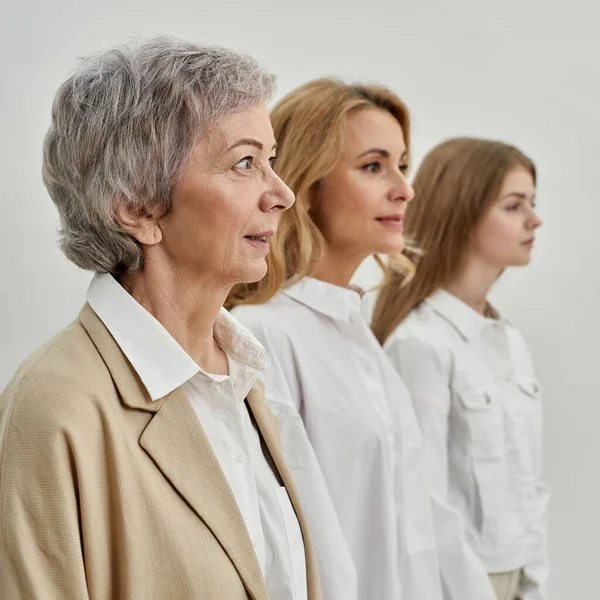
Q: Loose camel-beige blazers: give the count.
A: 1